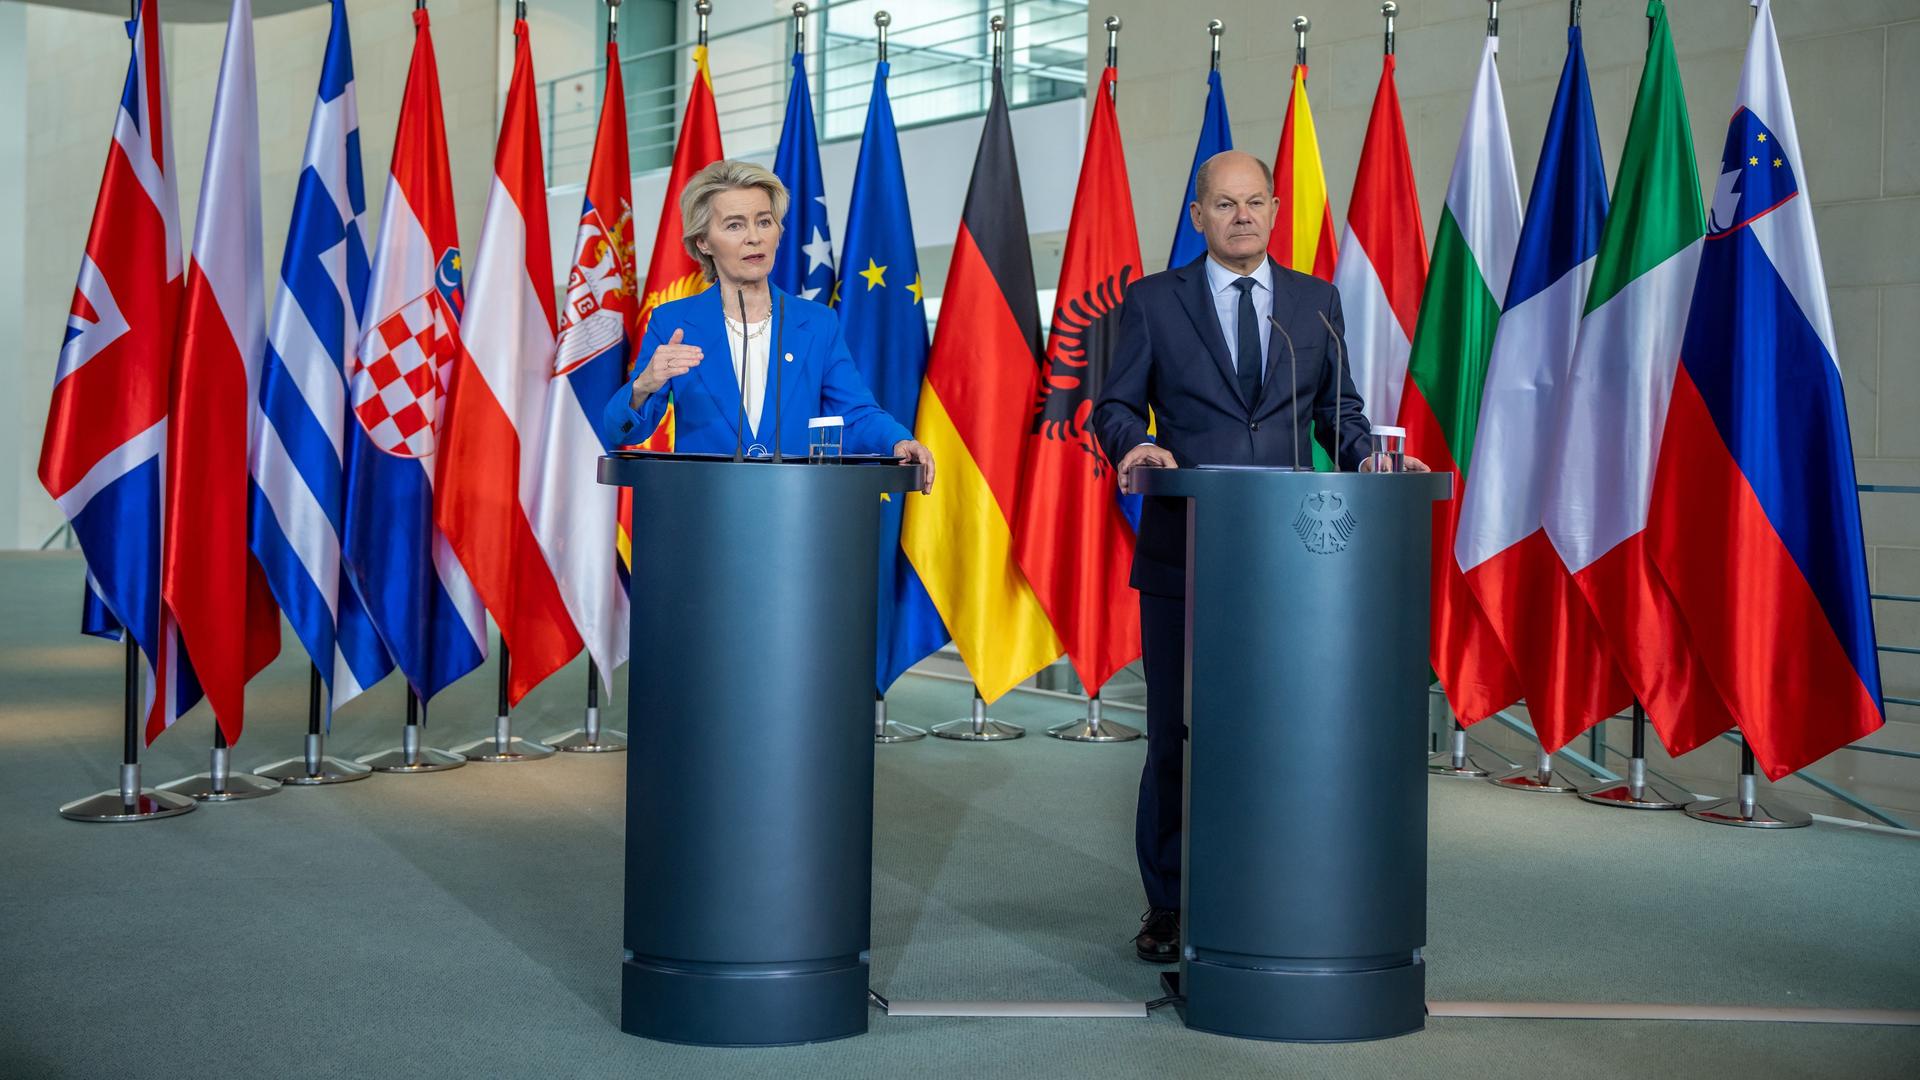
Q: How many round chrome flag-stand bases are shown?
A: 13